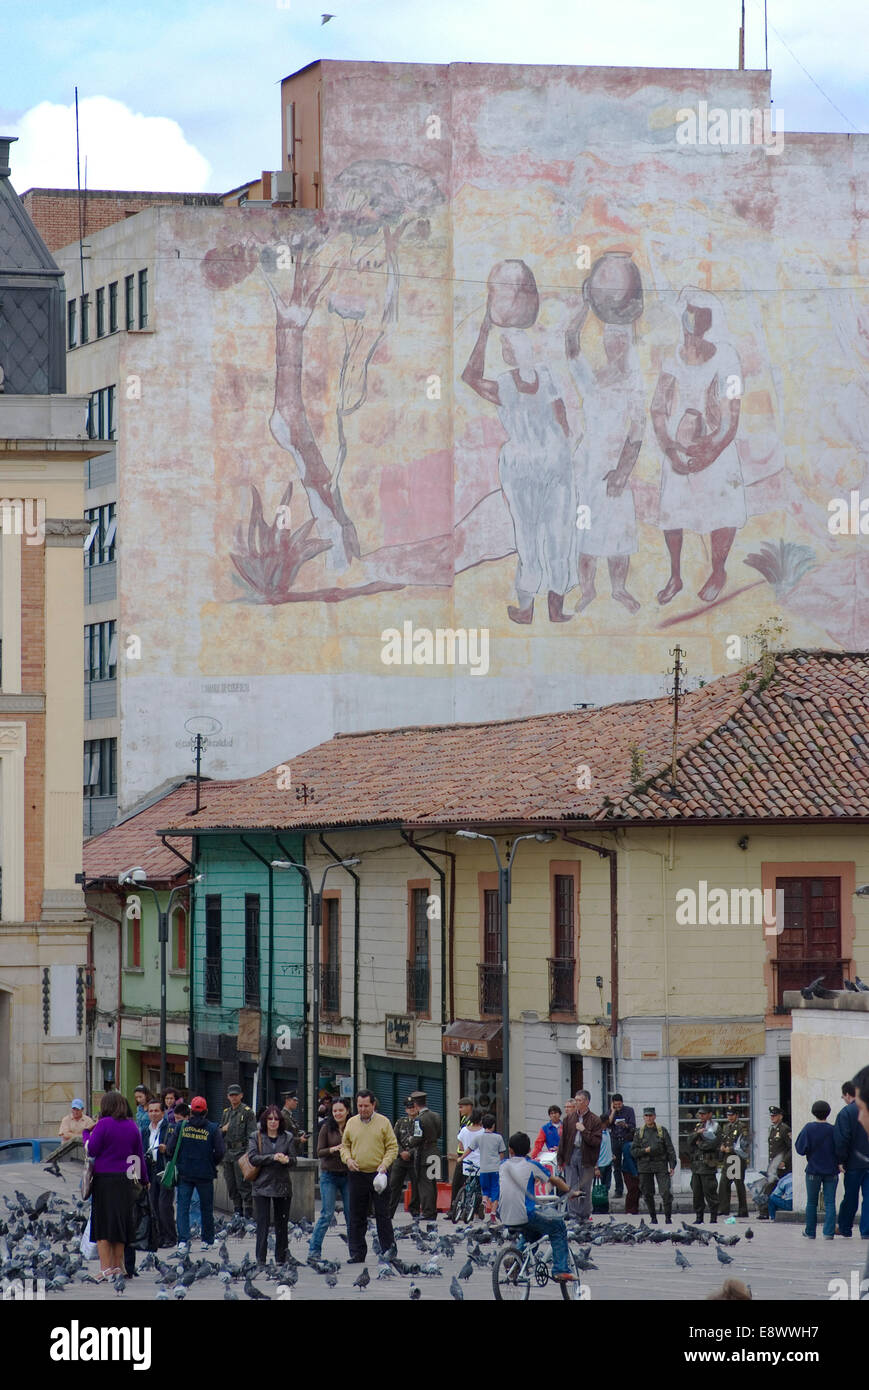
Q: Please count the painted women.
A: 3